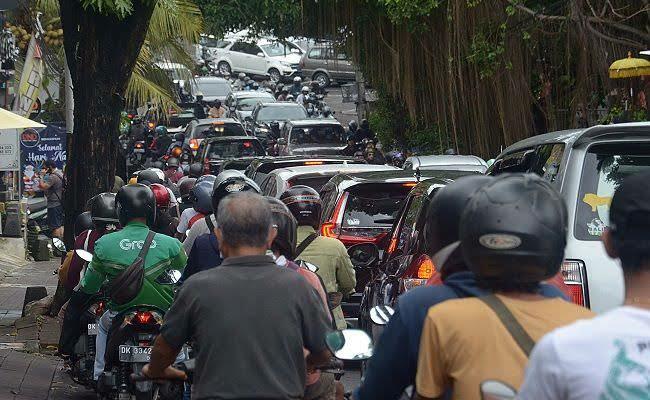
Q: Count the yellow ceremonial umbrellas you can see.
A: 1